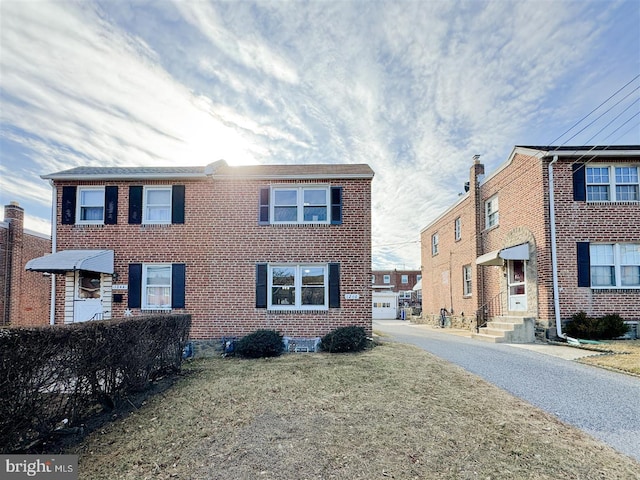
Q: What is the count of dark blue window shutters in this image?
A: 12